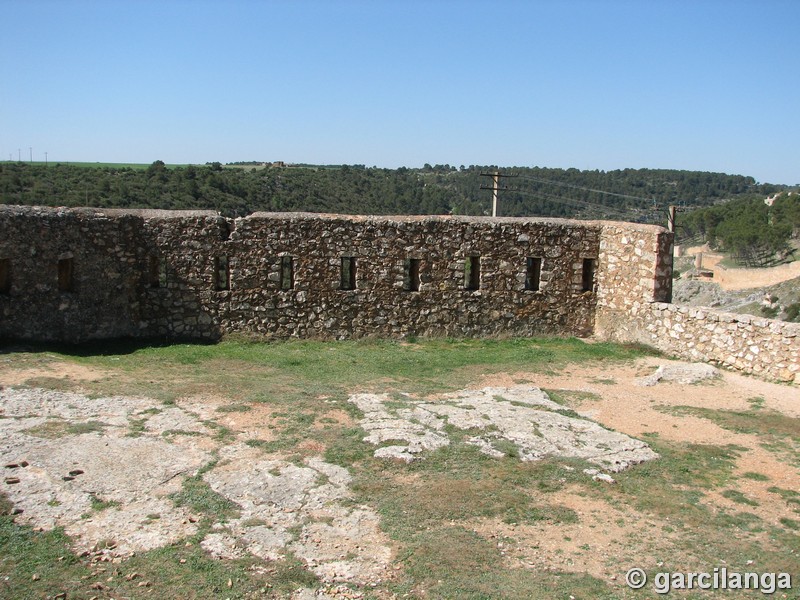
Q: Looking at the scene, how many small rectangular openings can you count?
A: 10